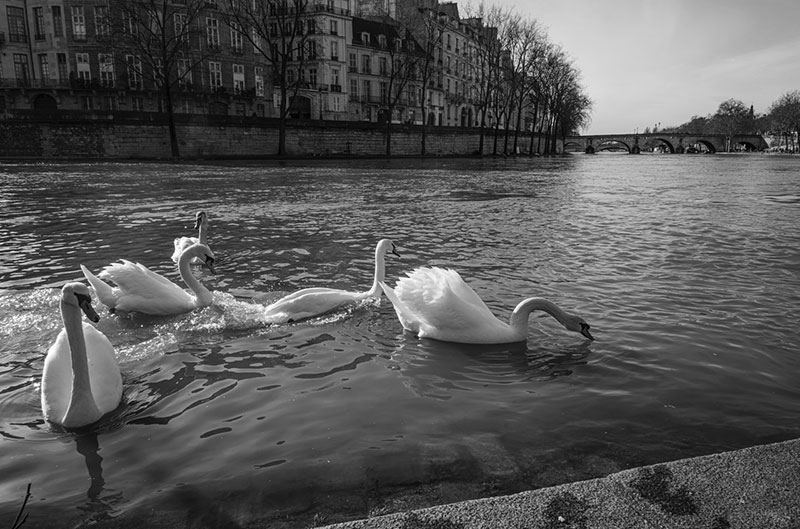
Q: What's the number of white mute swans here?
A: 5